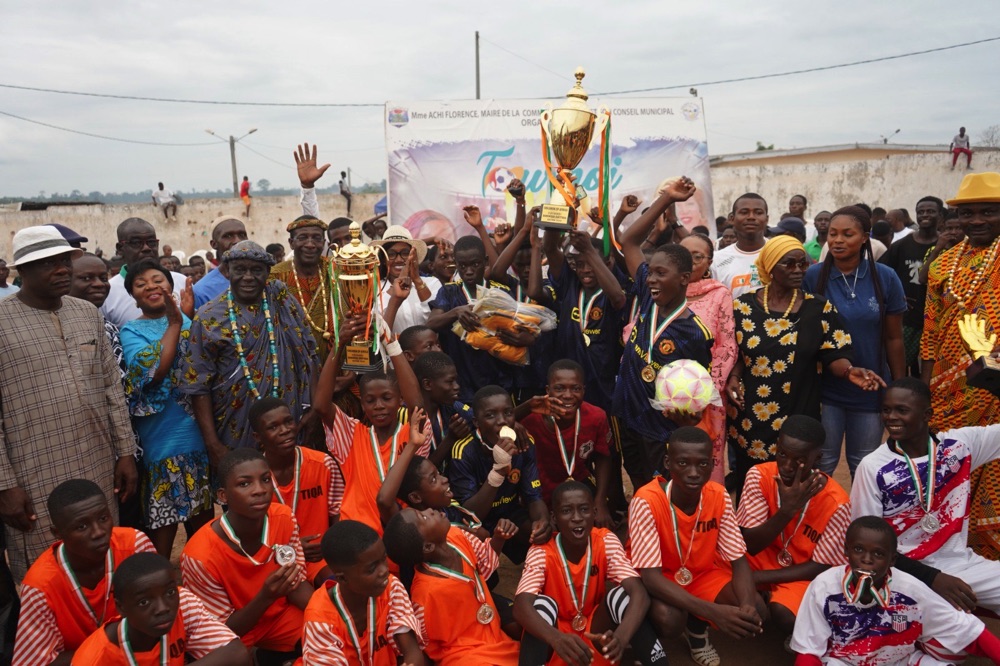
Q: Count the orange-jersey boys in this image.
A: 10